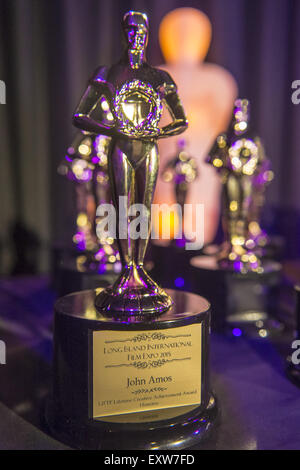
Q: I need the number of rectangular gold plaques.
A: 1